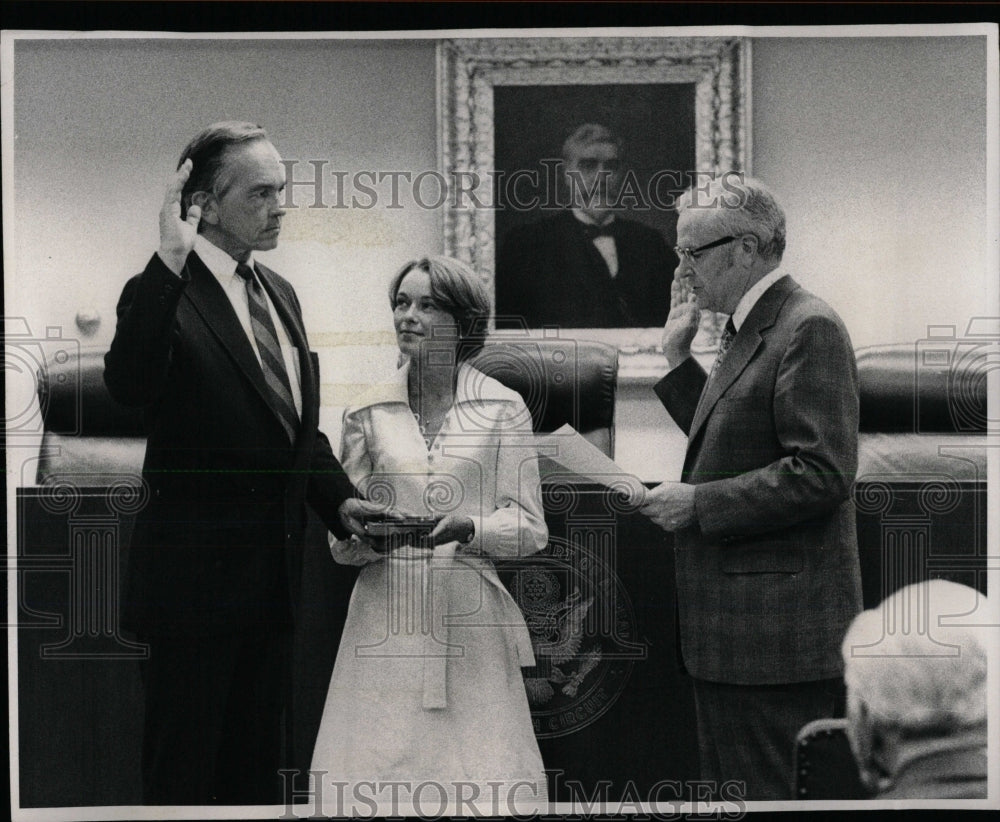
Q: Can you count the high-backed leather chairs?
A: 3